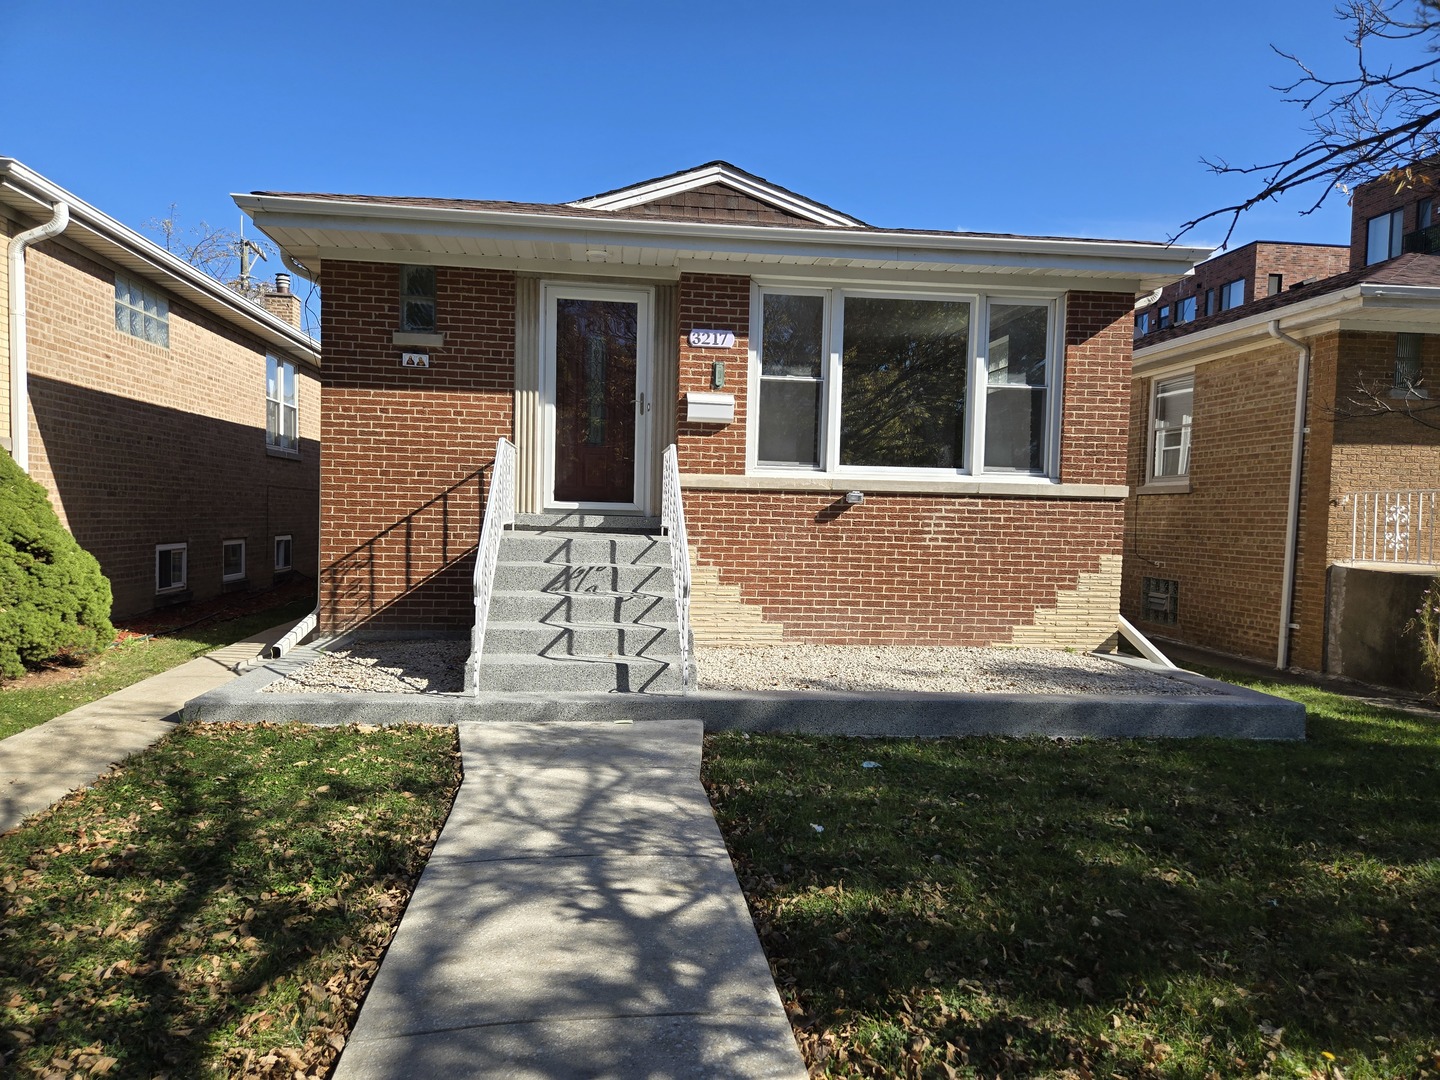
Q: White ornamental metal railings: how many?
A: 3